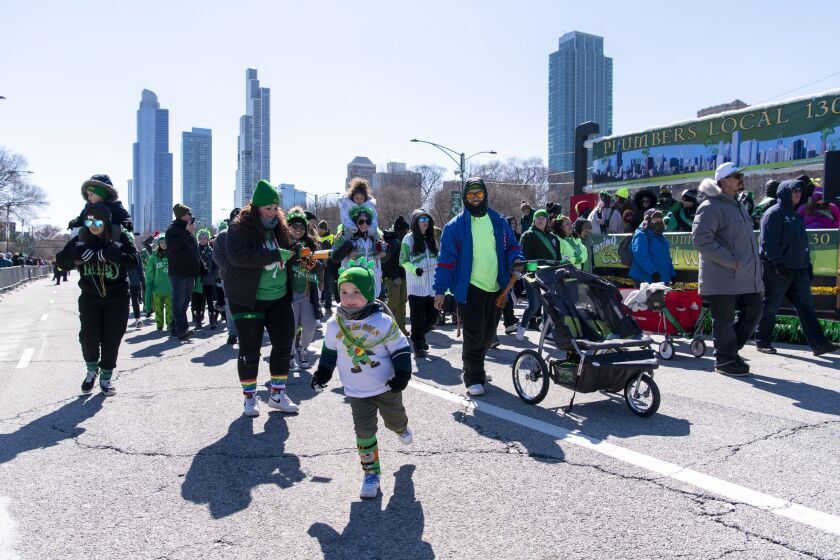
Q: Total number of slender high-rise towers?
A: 4